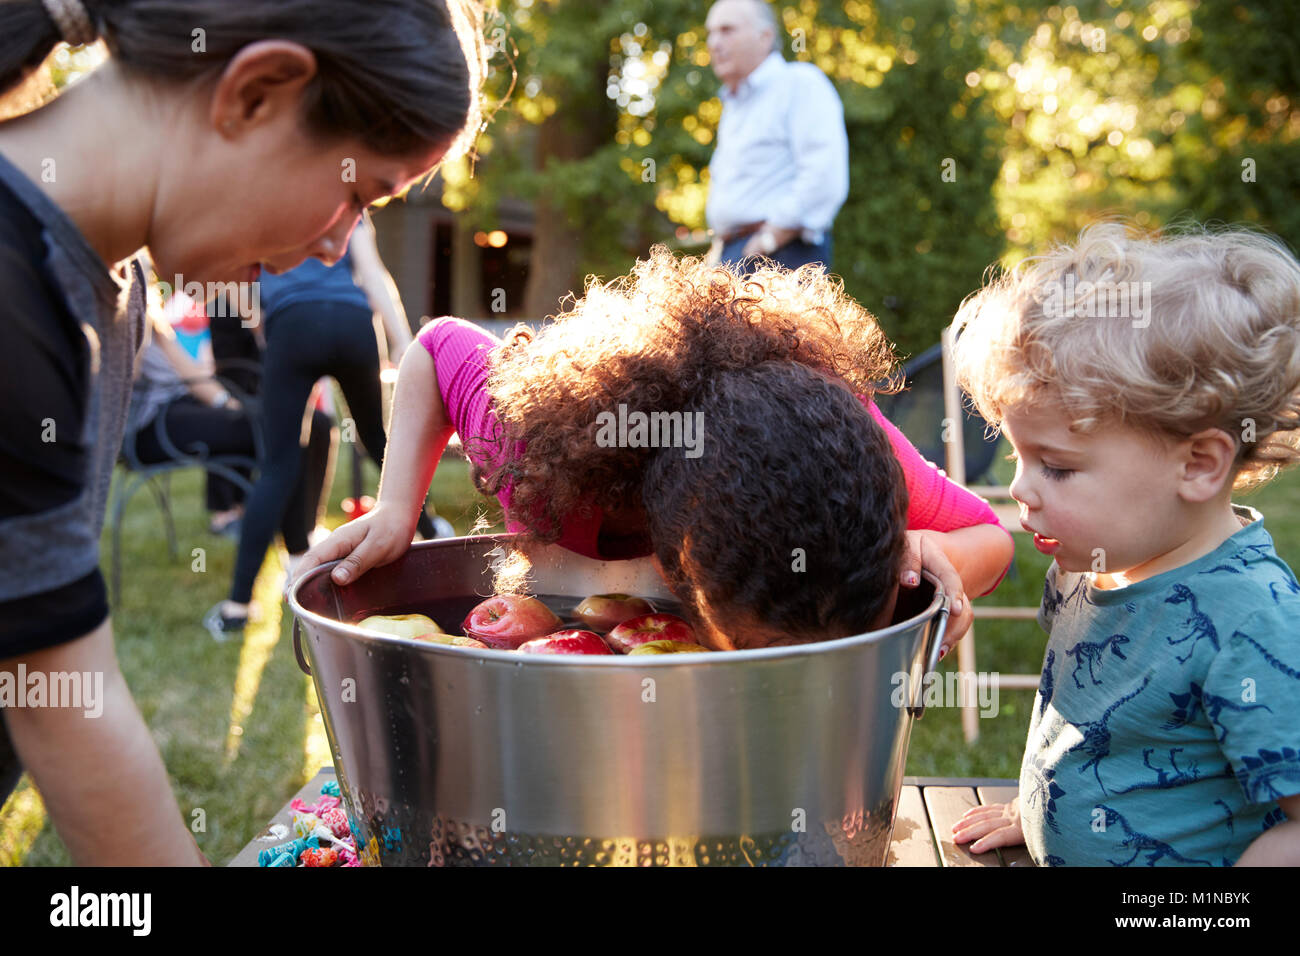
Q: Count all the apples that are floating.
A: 7